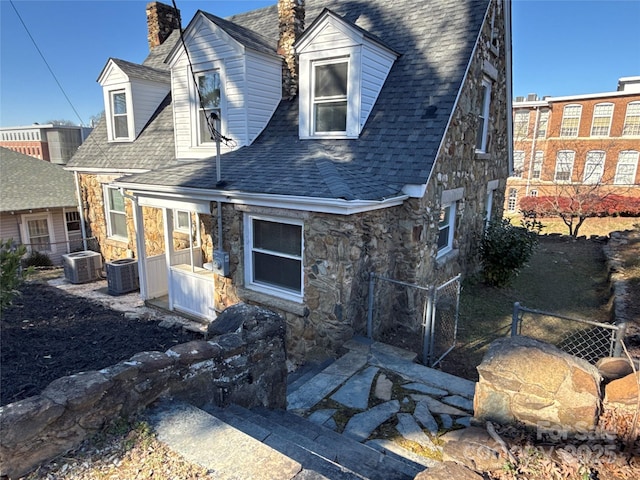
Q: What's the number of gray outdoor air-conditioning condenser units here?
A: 2